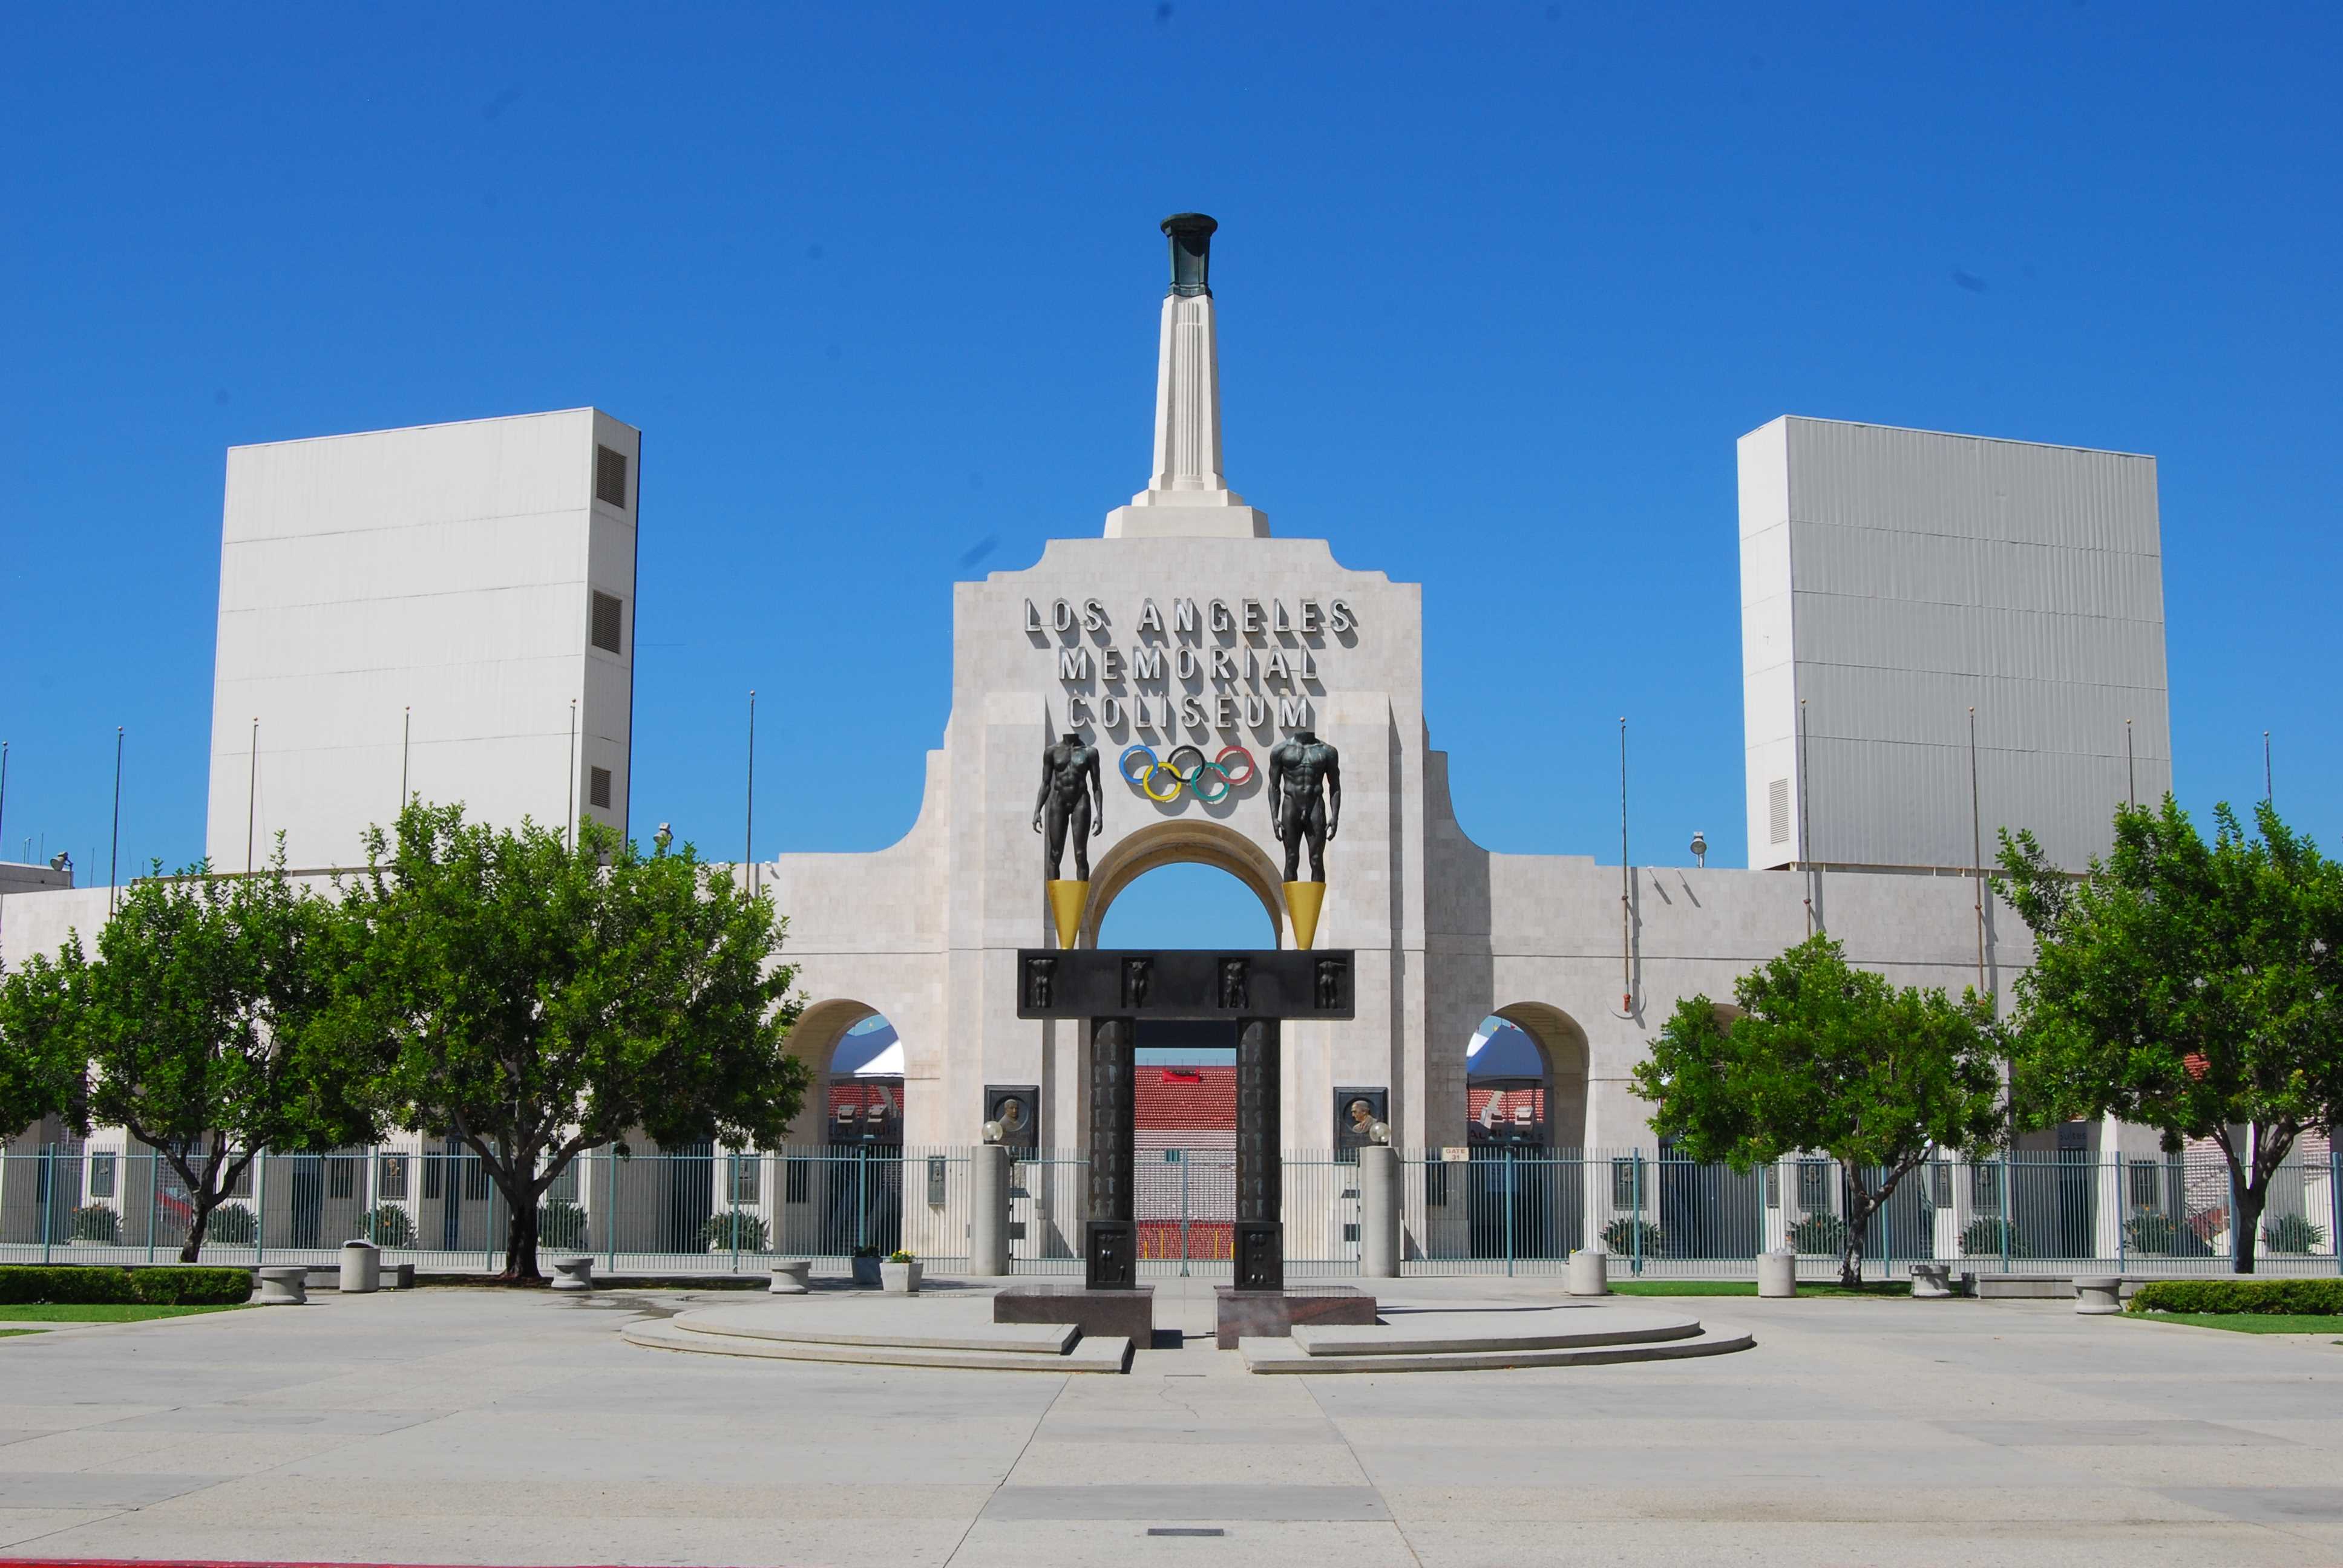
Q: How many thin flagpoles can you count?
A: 11